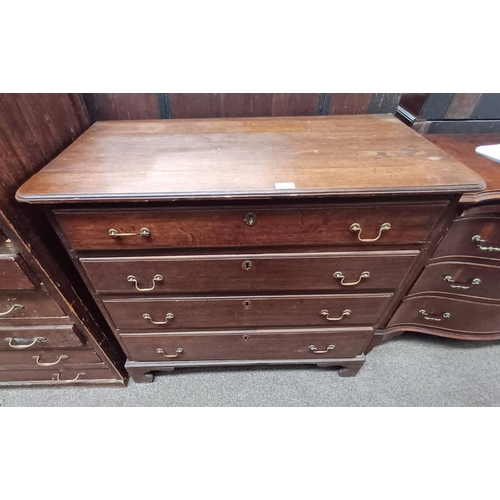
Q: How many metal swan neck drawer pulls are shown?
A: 15